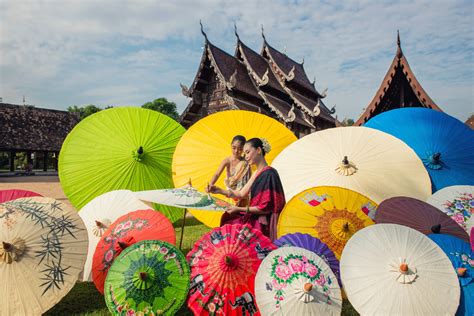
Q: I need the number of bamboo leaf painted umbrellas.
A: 1